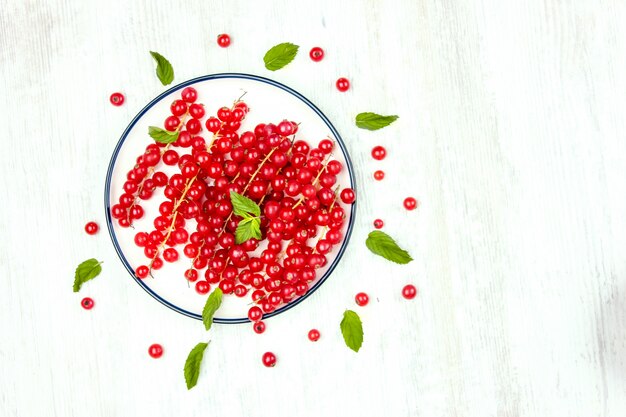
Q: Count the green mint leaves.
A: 11